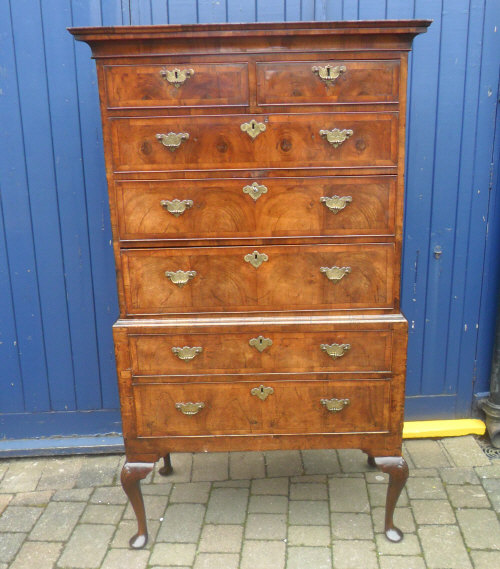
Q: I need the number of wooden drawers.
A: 7